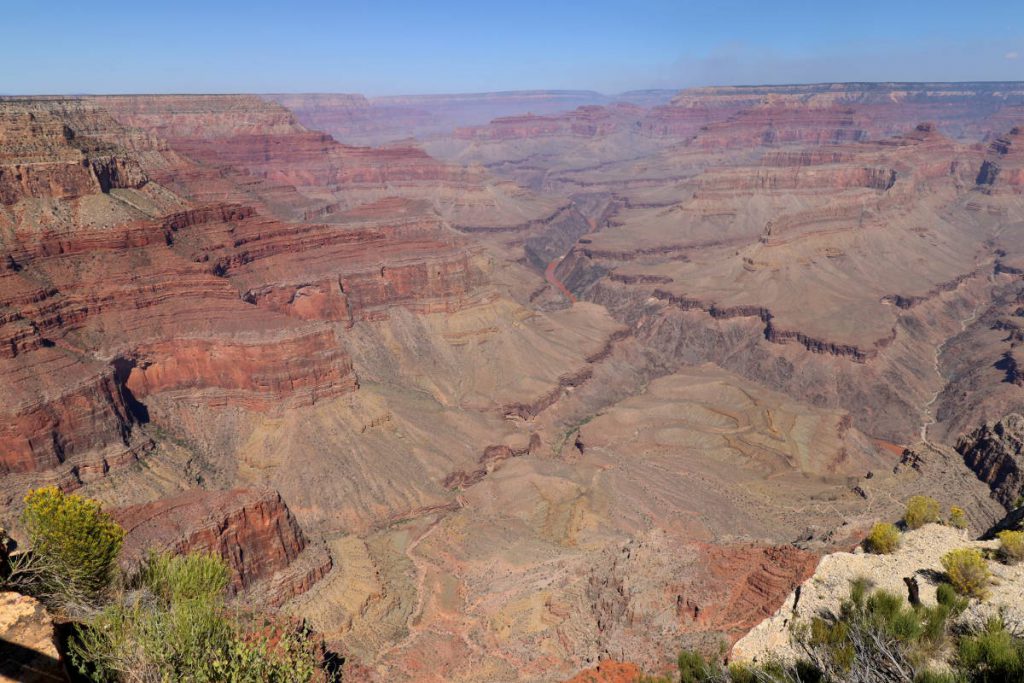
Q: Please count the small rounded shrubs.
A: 5